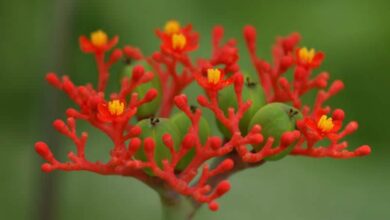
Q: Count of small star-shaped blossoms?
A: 7